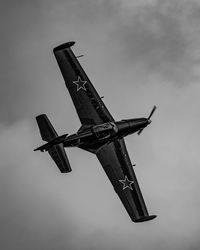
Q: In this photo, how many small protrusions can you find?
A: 3